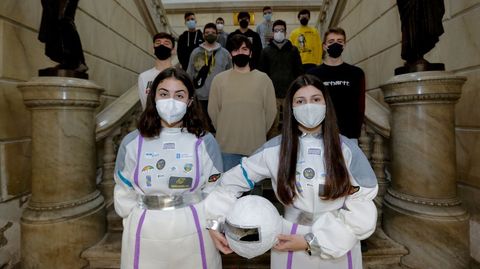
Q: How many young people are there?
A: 12